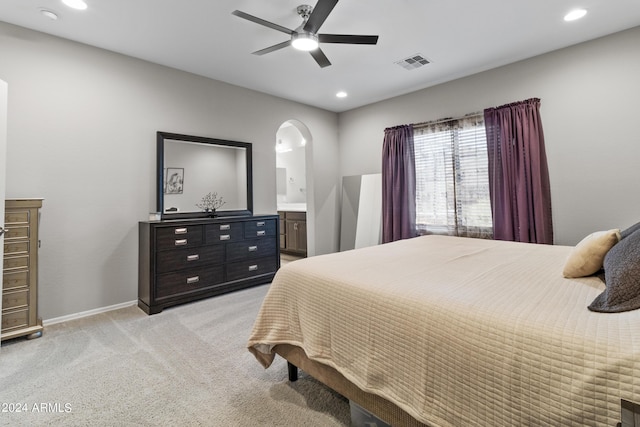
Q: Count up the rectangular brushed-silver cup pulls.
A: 10